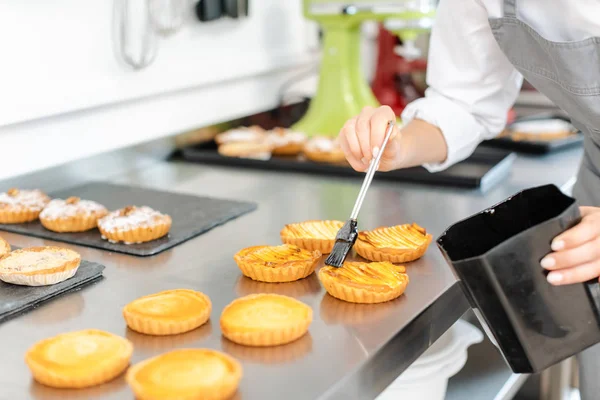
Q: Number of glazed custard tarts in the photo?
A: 4